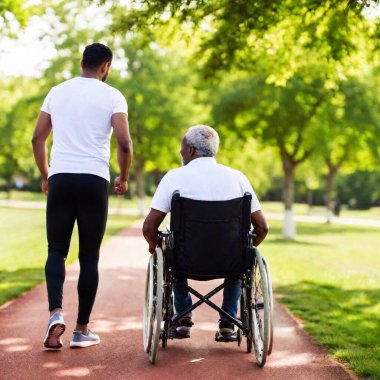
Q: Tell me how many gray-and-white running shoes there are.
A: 2